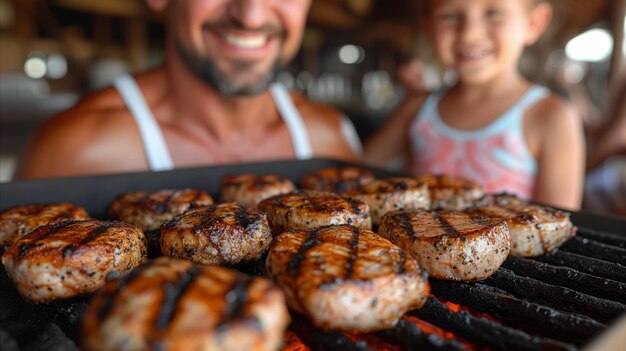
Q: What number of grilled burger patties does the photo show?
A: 14